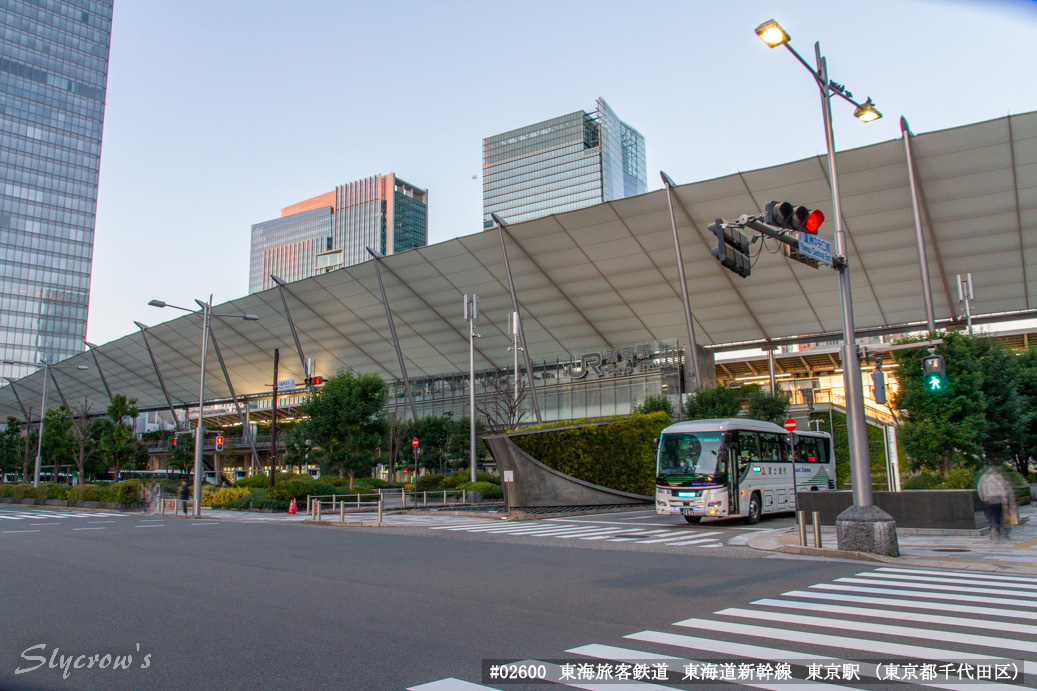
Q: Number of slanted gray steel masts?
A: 10